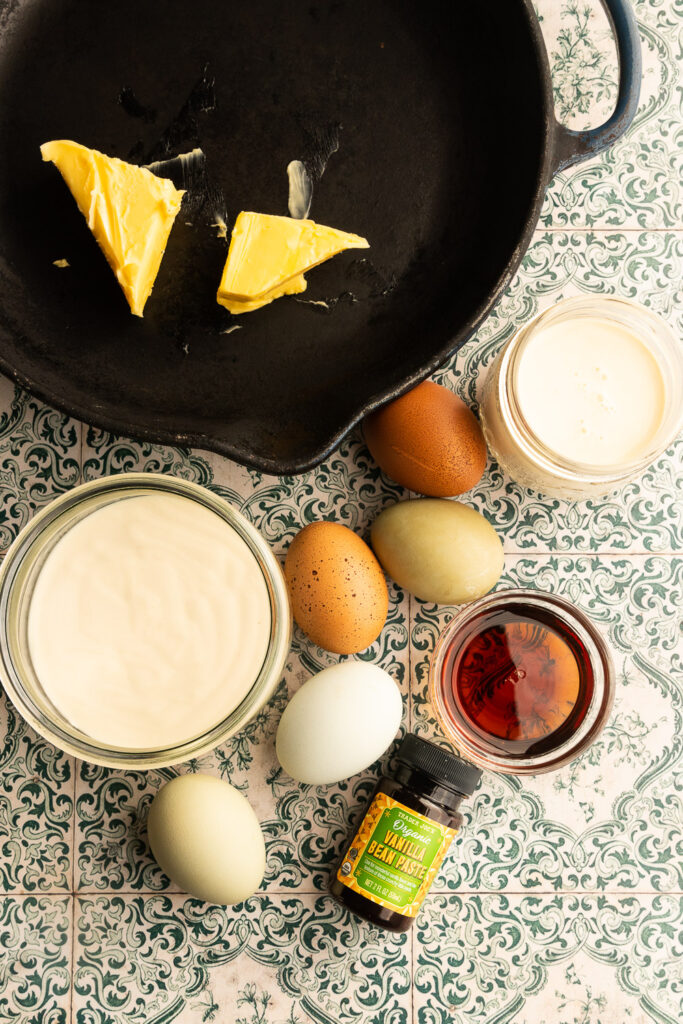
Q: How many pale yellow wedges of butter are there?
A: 2